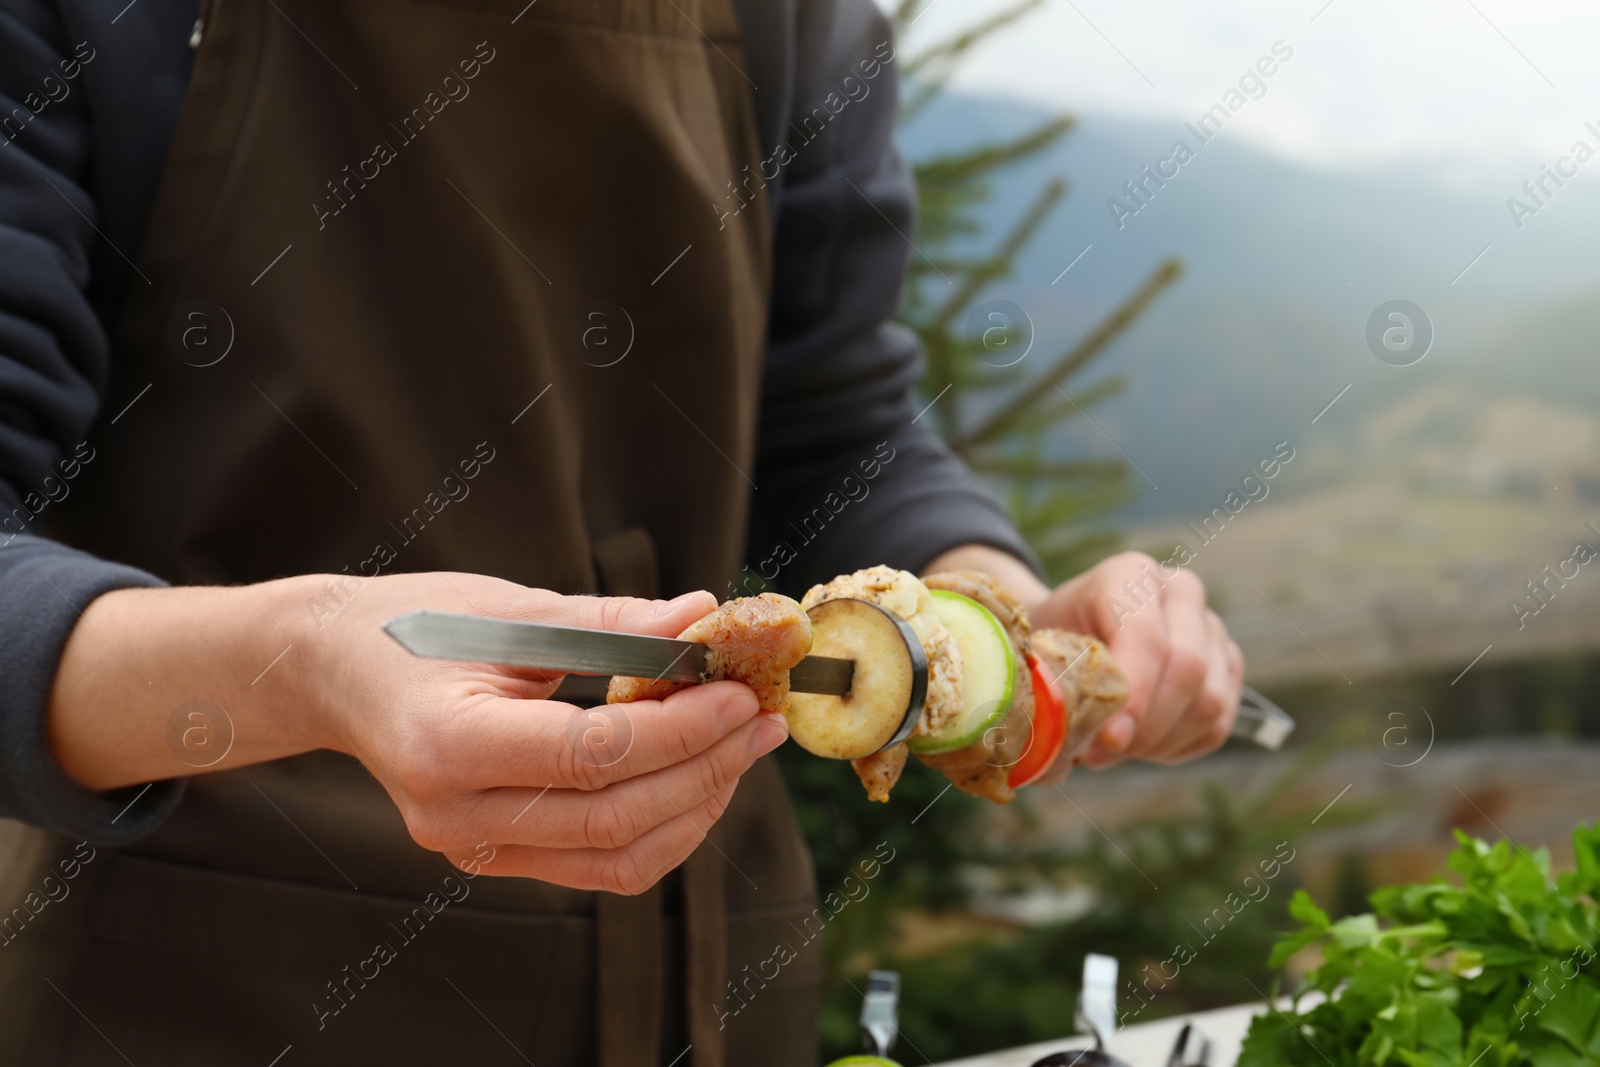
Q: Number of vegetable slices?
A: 3